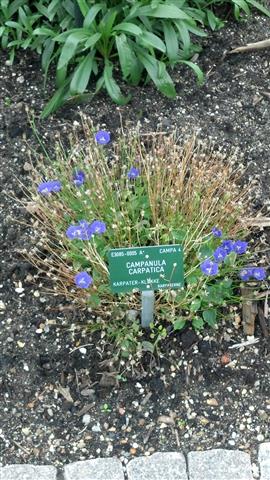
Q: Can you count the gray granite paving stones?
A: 5